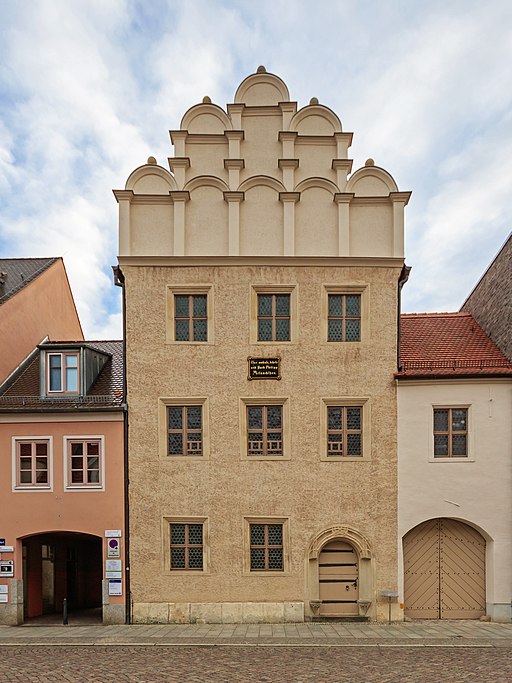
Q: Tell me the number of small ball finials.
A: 5